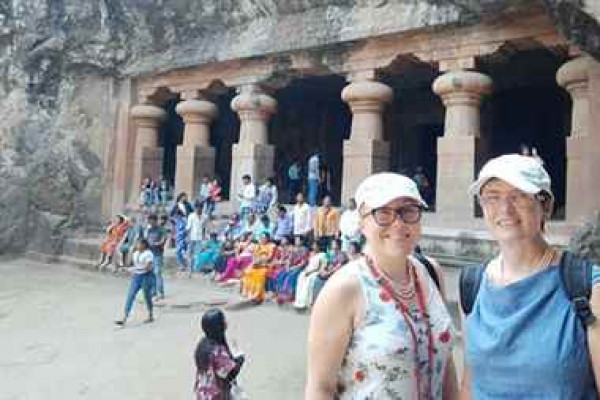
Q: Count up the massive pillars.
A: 6